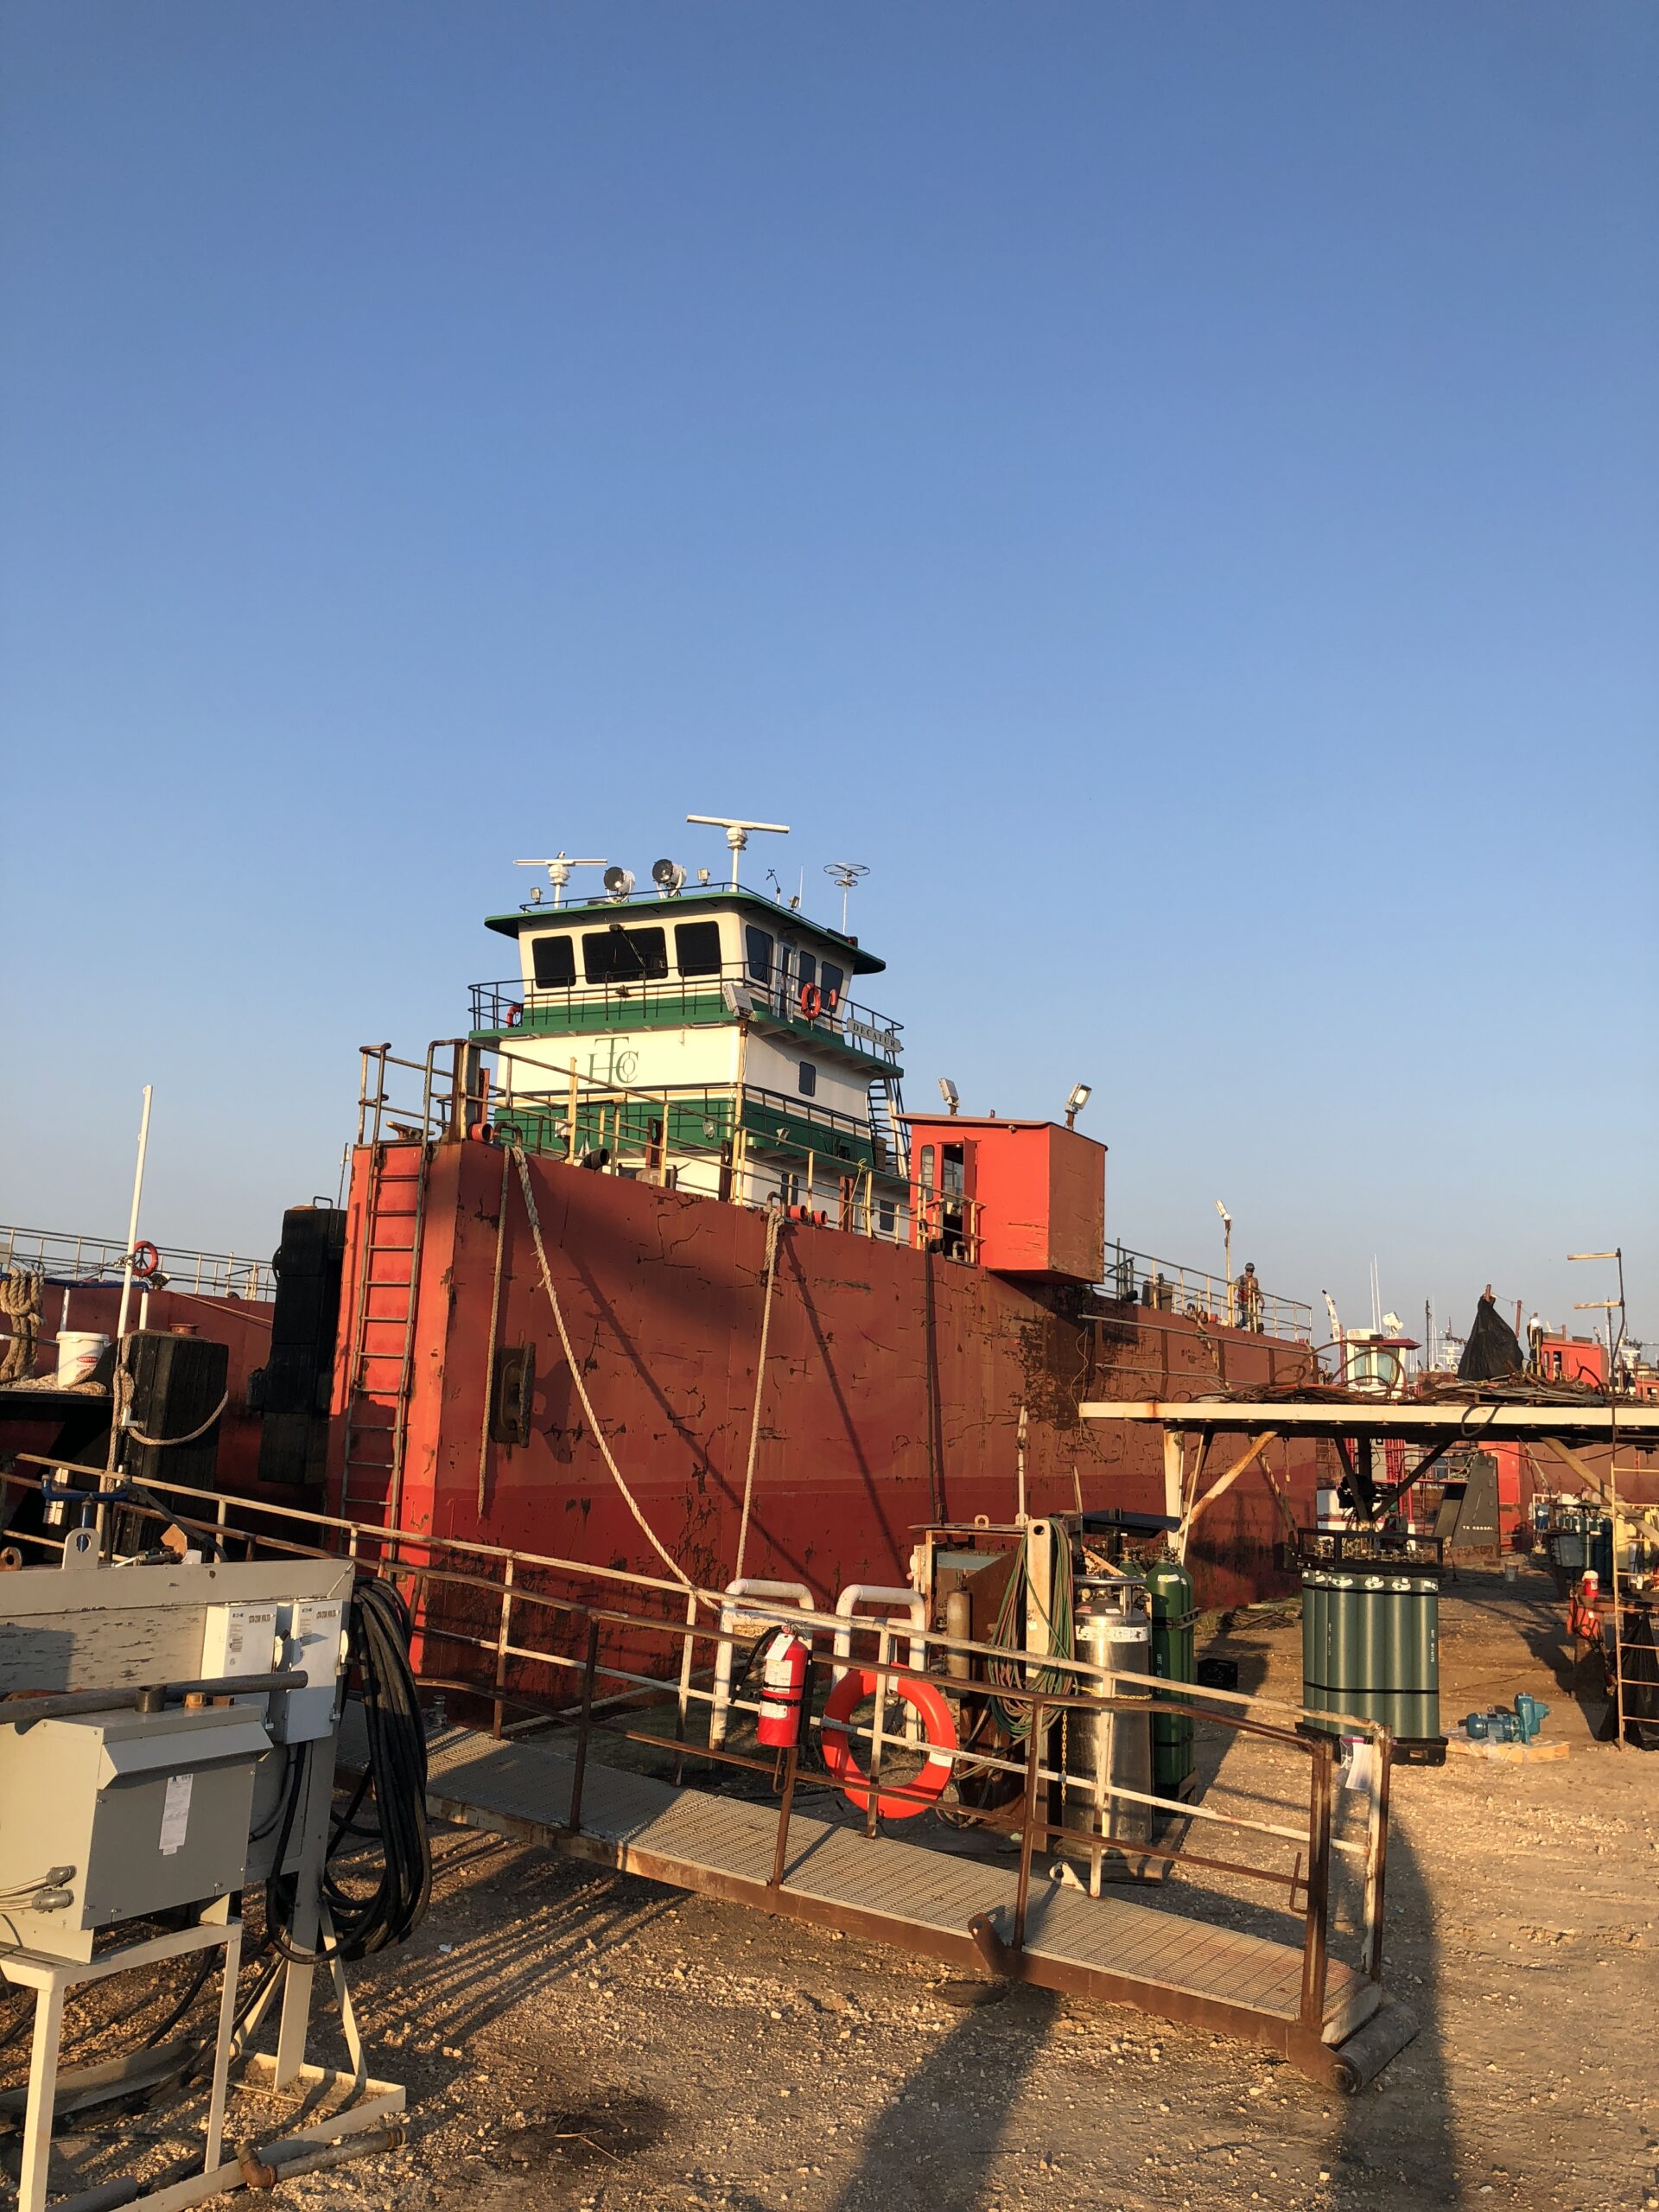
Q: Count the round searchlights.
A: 2